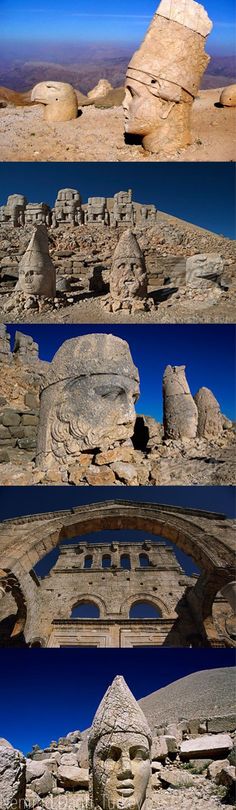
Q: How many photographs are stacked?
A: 5